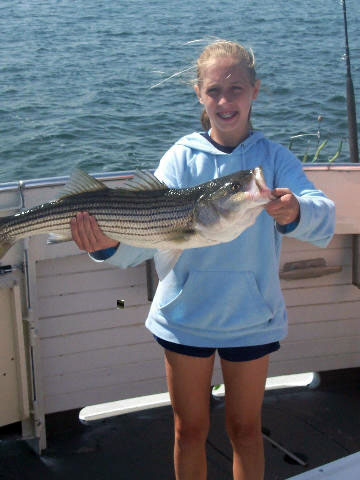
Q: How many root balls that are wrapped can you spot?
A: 0